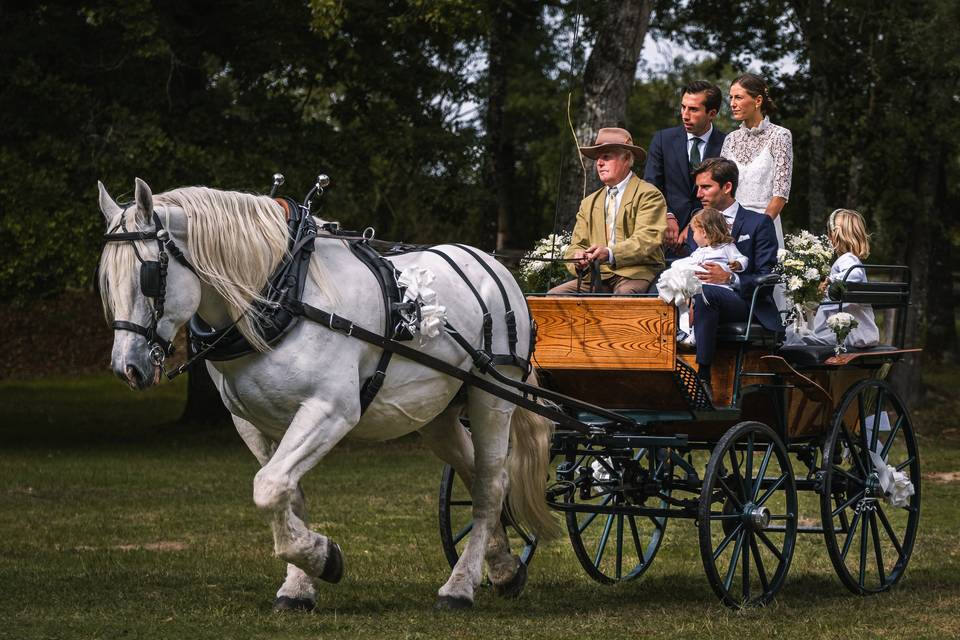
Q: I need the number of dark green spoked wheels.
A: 4